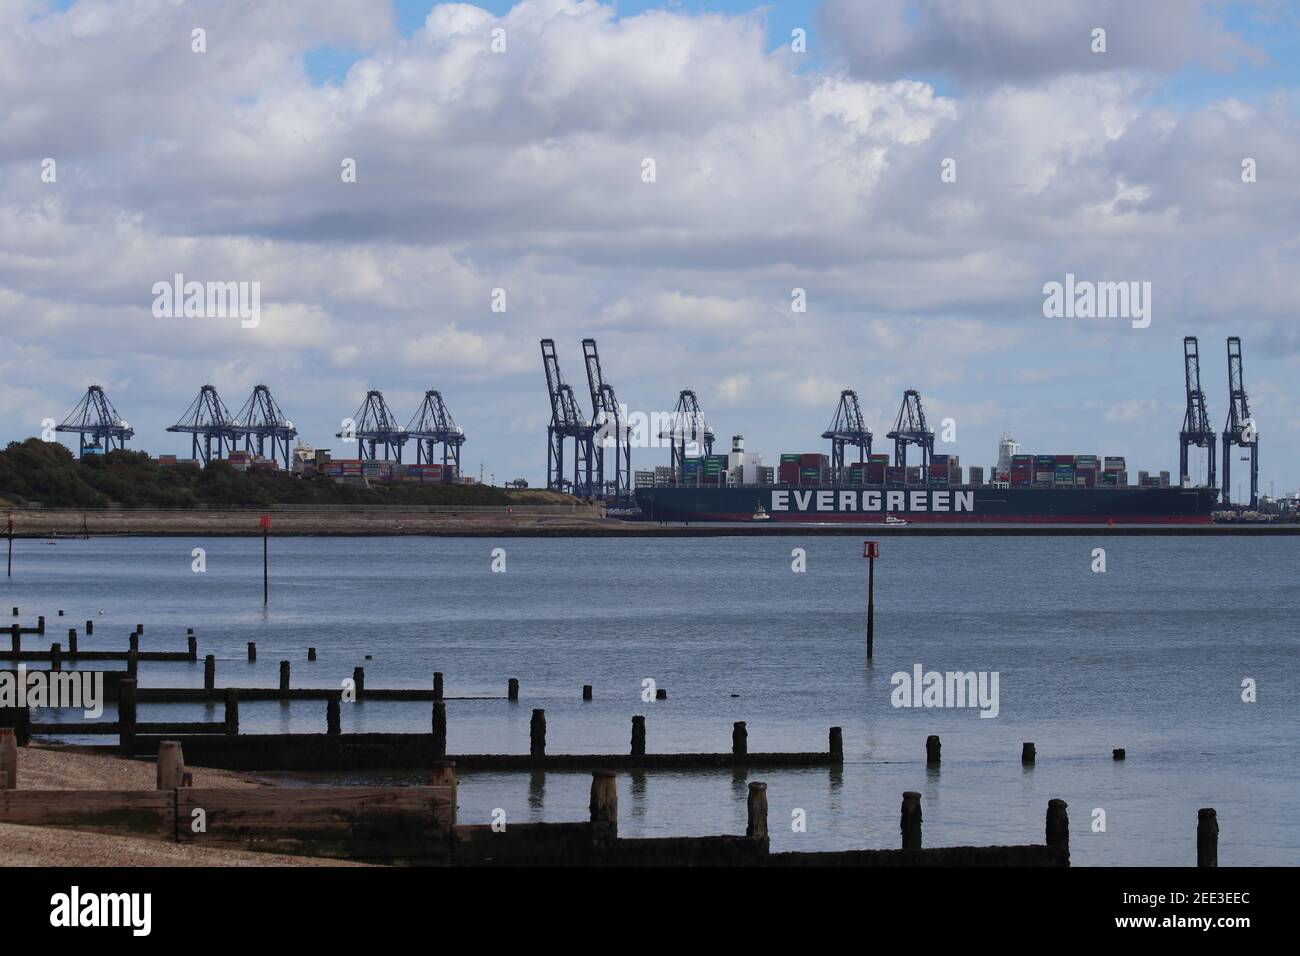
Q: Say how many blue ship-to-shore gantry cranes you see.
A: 12